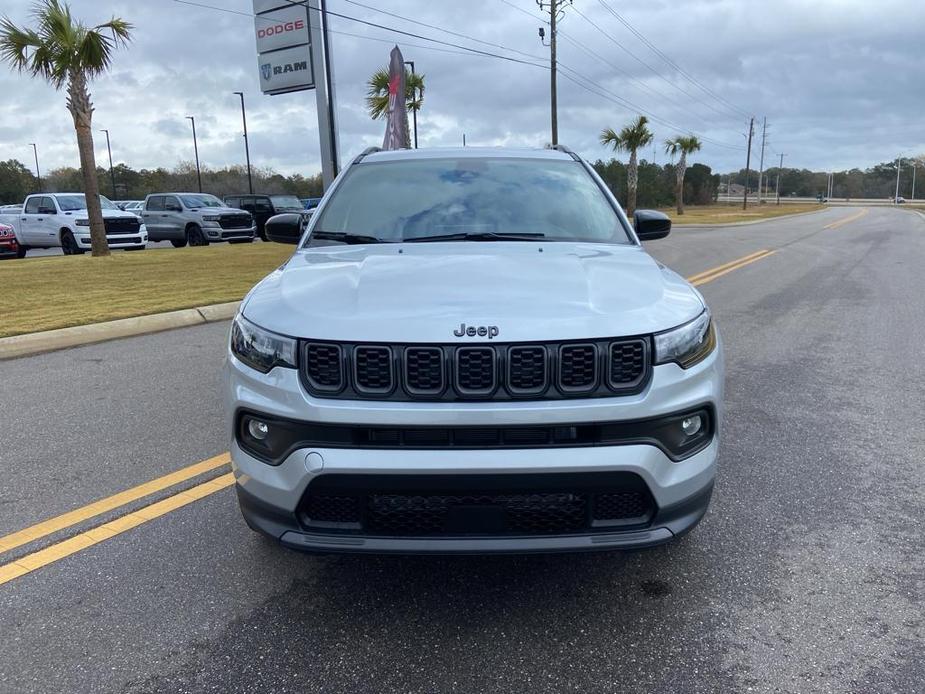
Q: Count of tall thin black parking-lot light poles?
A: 5